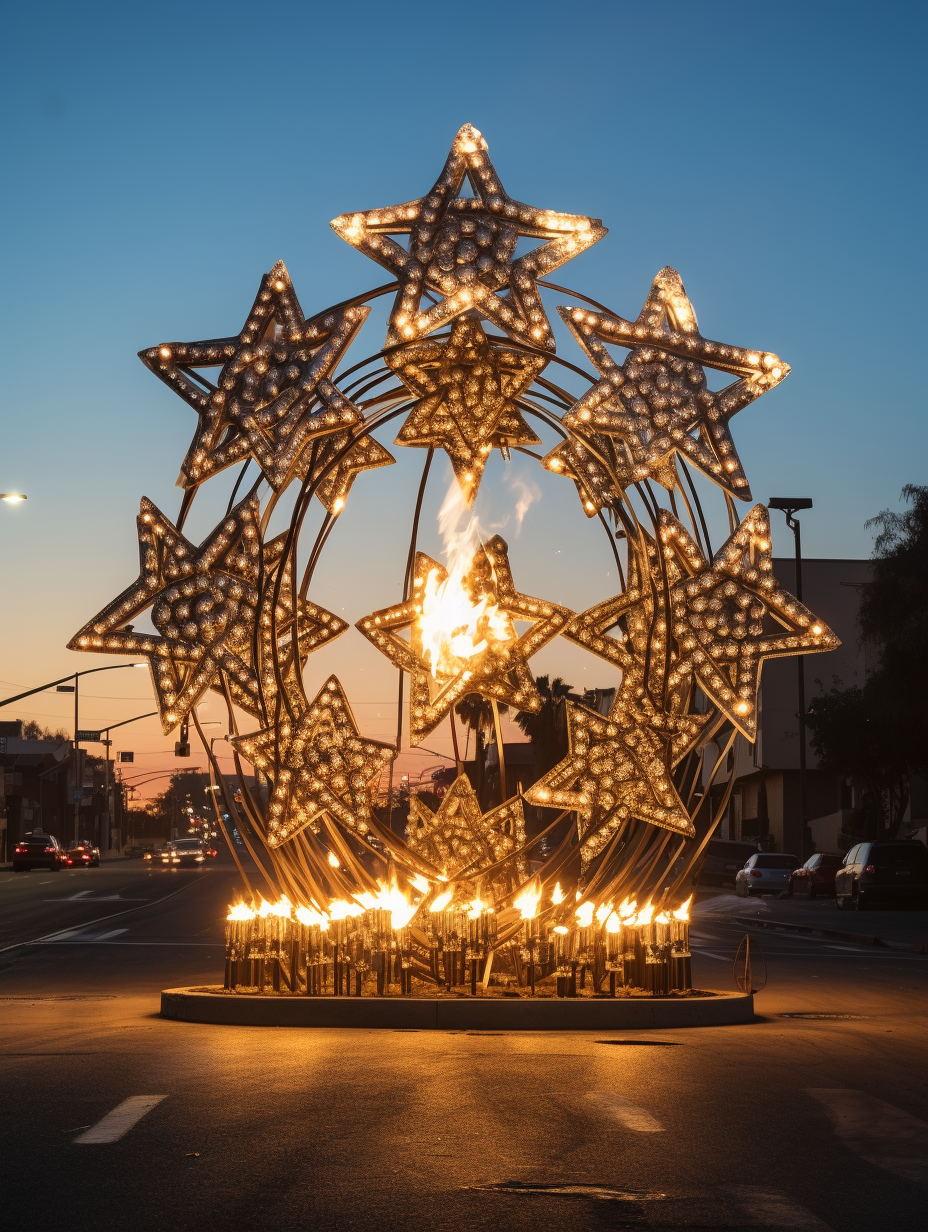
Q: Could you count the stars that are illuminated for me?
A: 14